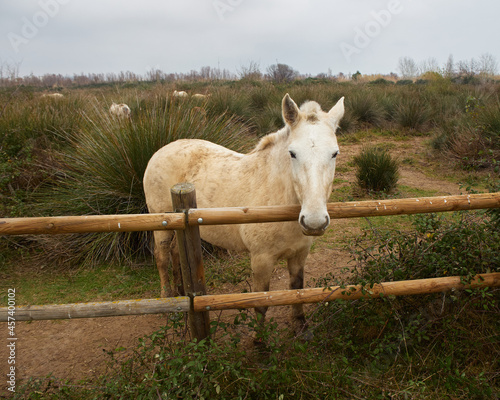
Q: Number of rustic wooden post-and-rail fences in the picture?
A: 1